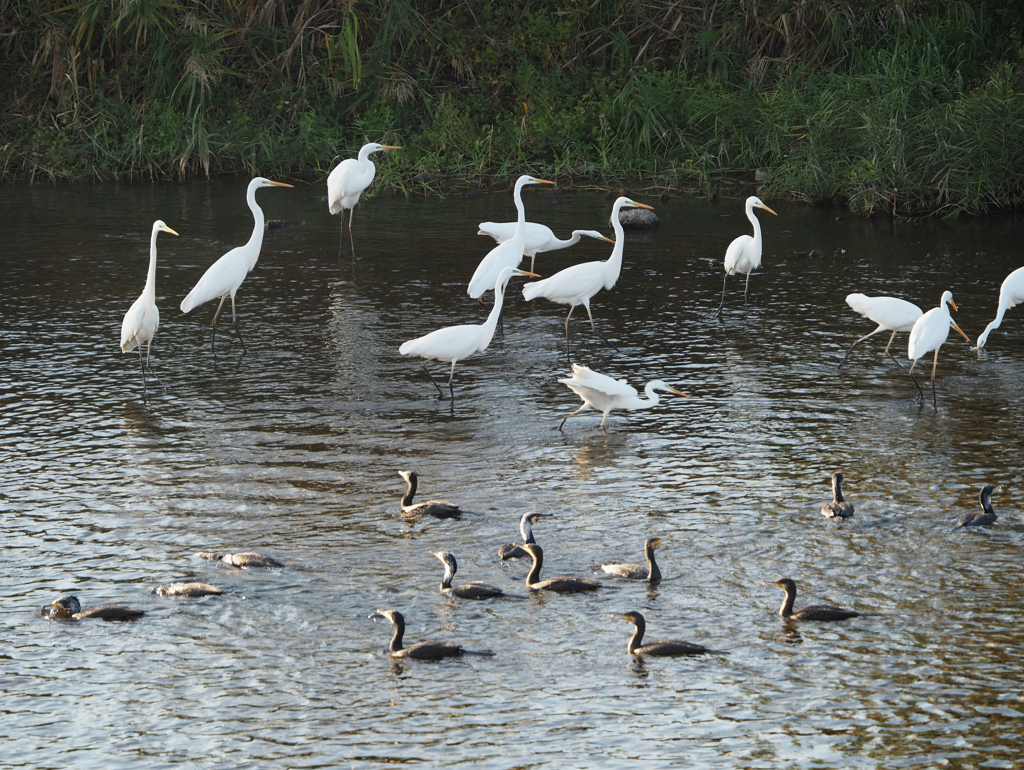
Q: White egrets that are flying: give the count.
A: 0